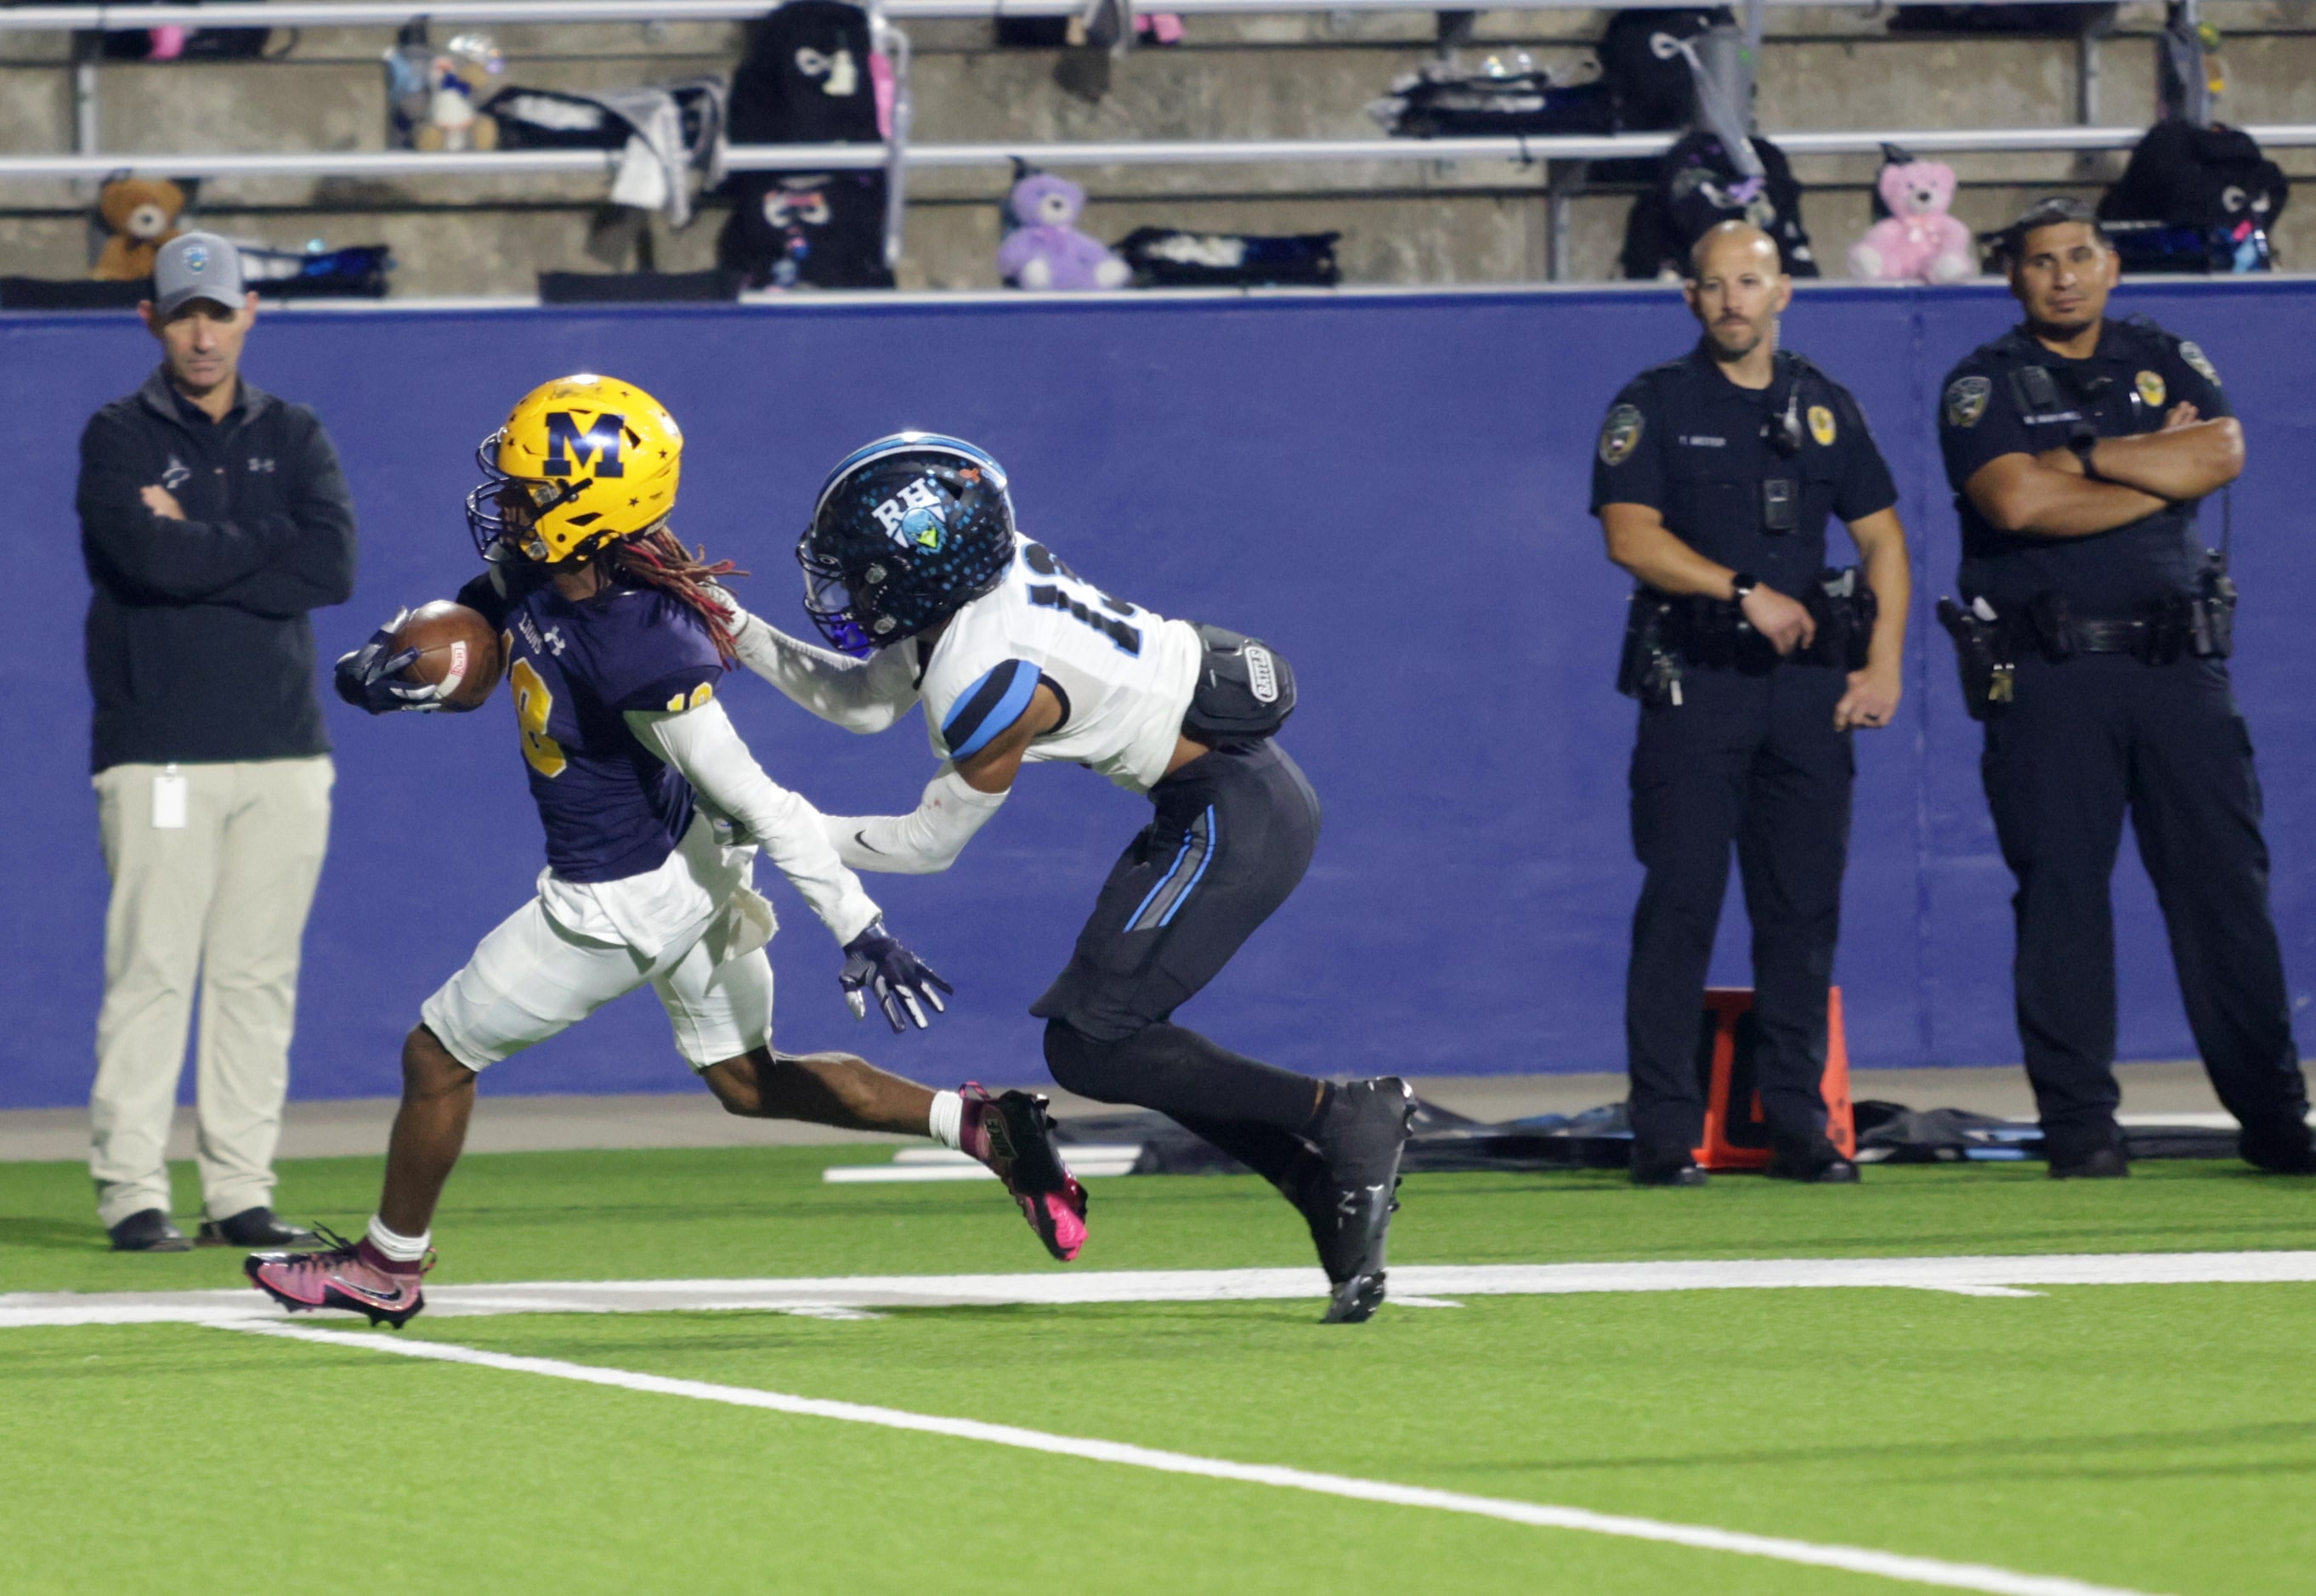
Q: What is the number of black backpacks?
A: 5